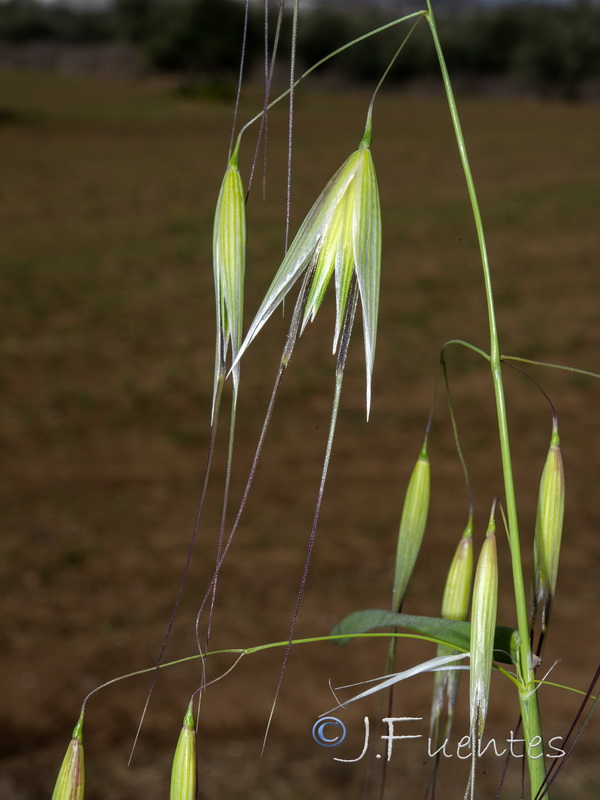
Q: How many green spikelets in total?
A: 8